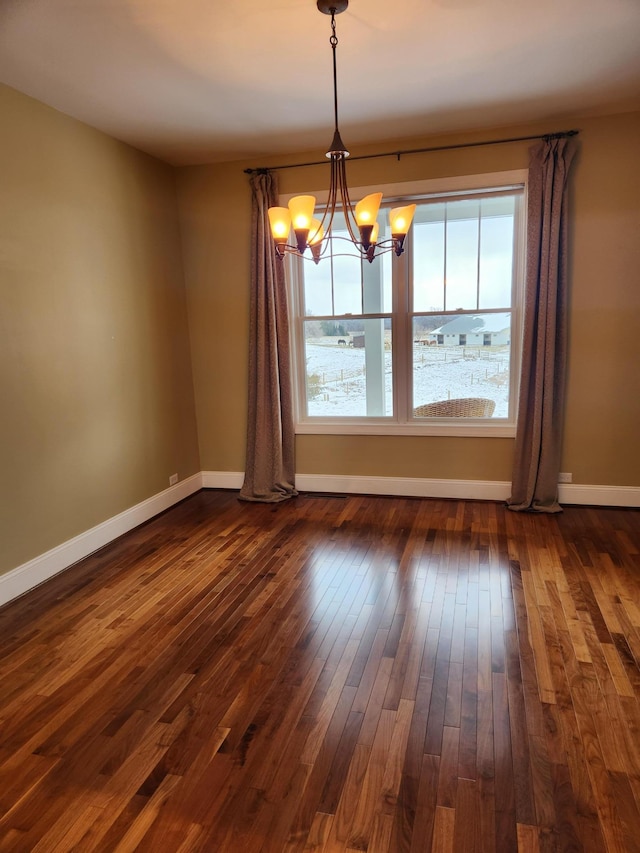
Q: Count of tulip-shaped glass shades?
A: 6